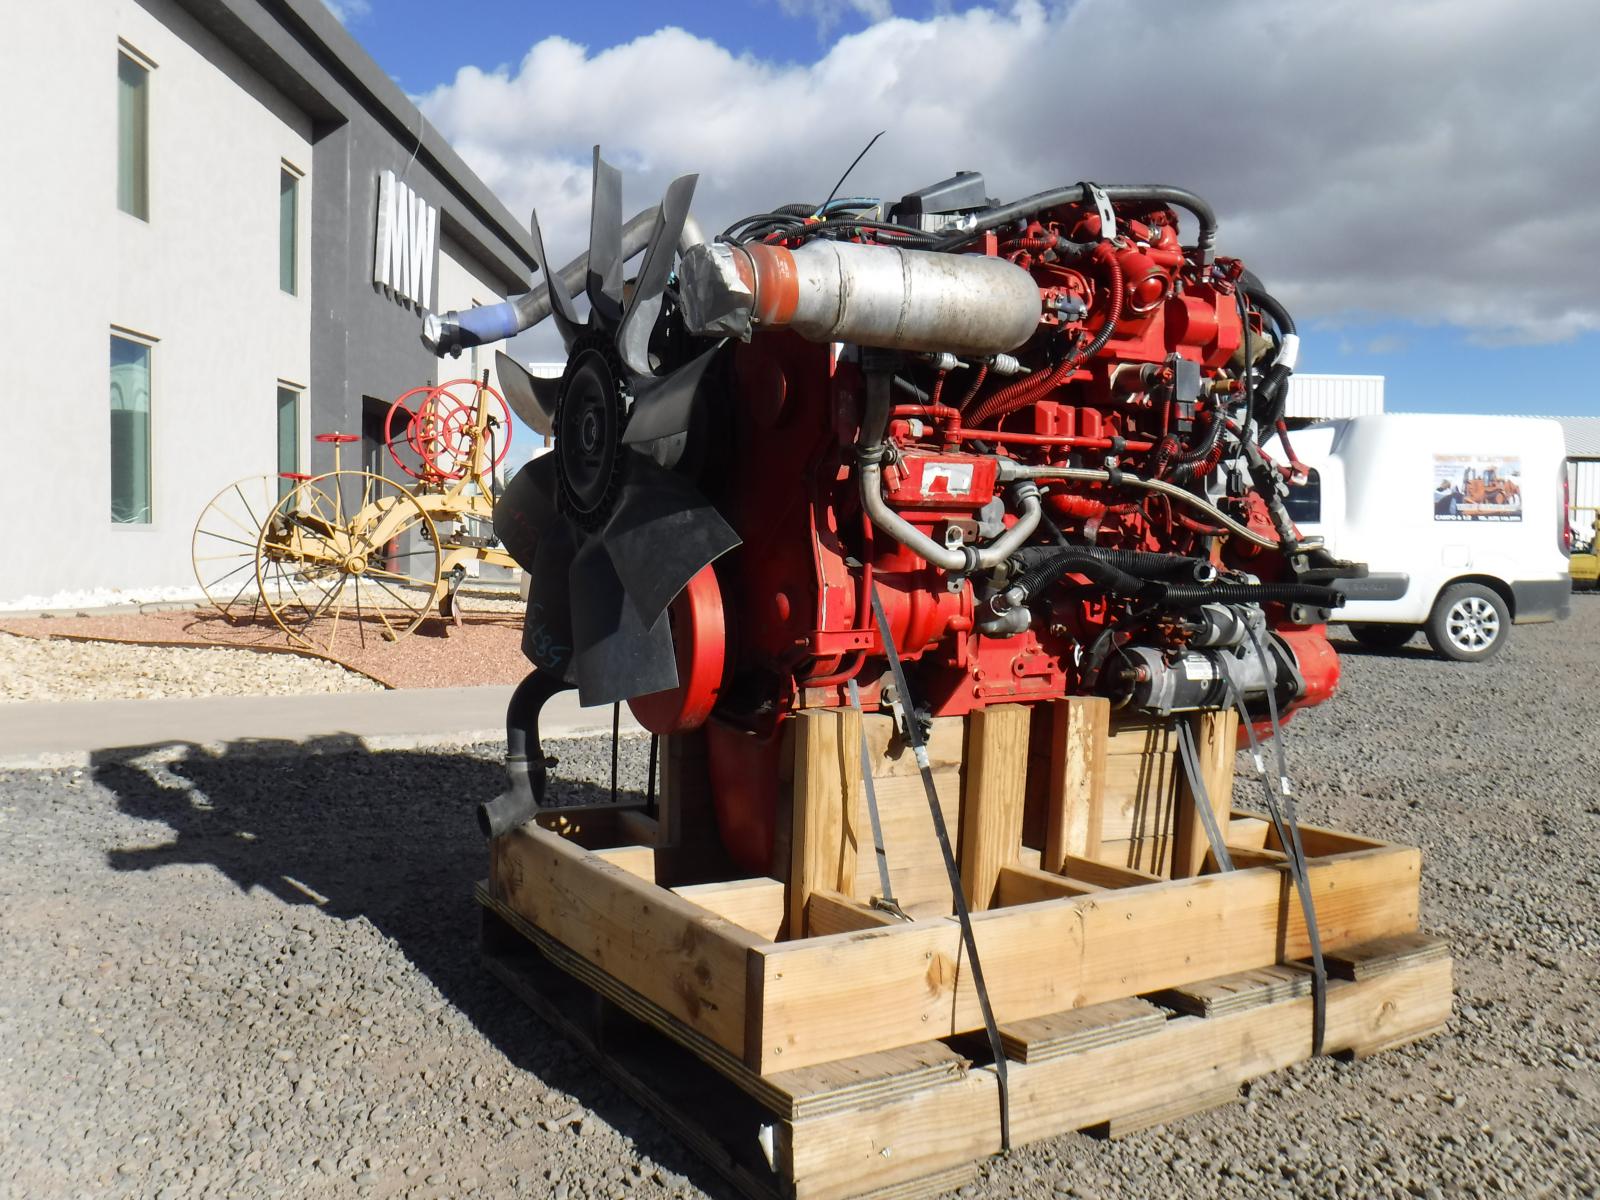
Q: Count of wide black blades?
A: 9